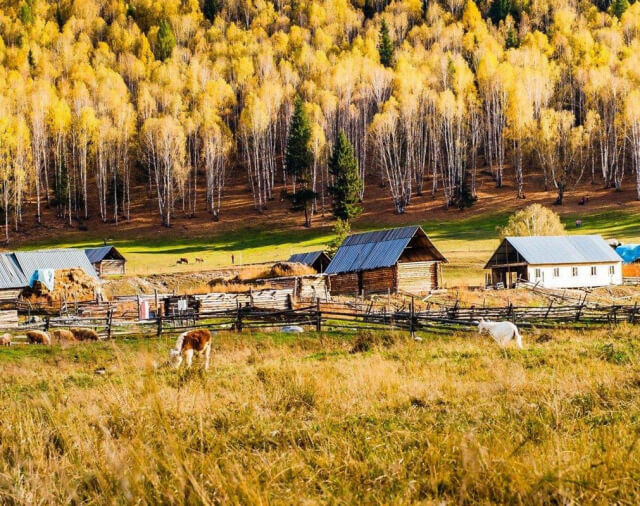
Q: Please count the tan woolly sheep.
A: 4